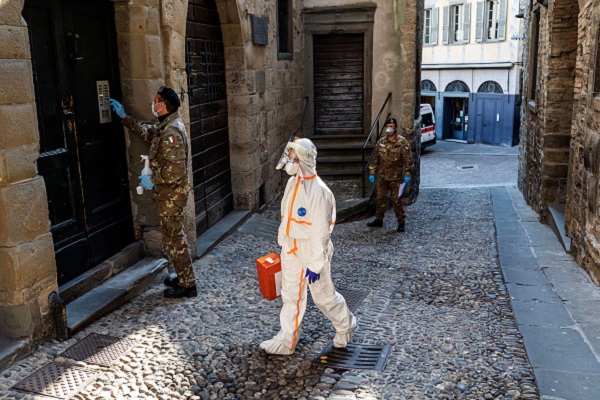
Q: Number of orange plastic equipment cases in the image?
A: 1